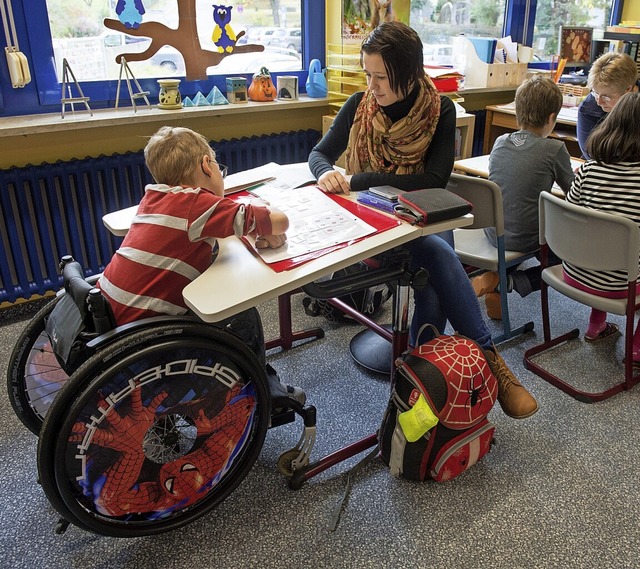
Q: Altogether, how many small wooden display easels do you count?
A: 2